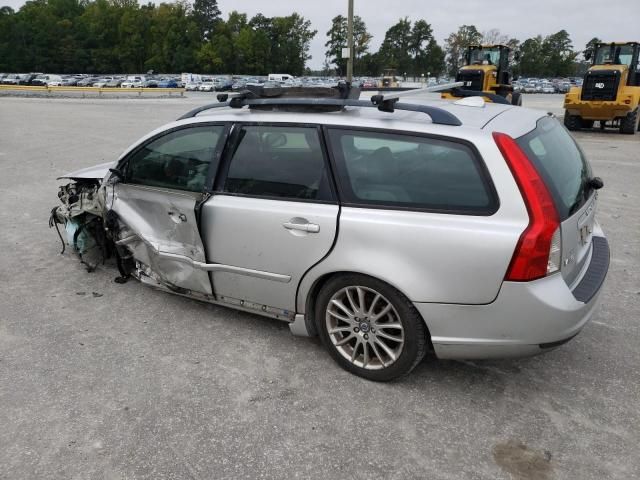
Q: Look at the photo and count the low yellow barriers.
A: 1